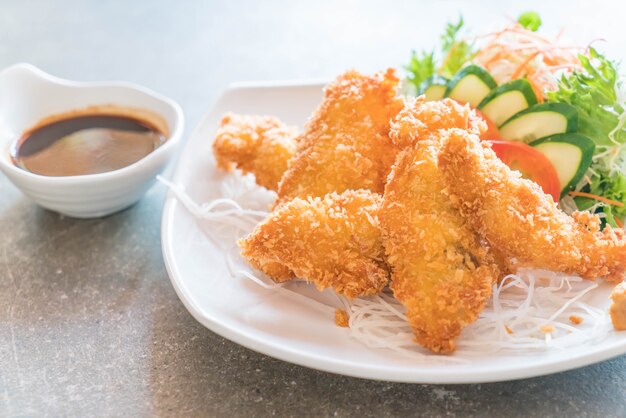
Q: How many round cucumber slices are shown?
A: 5